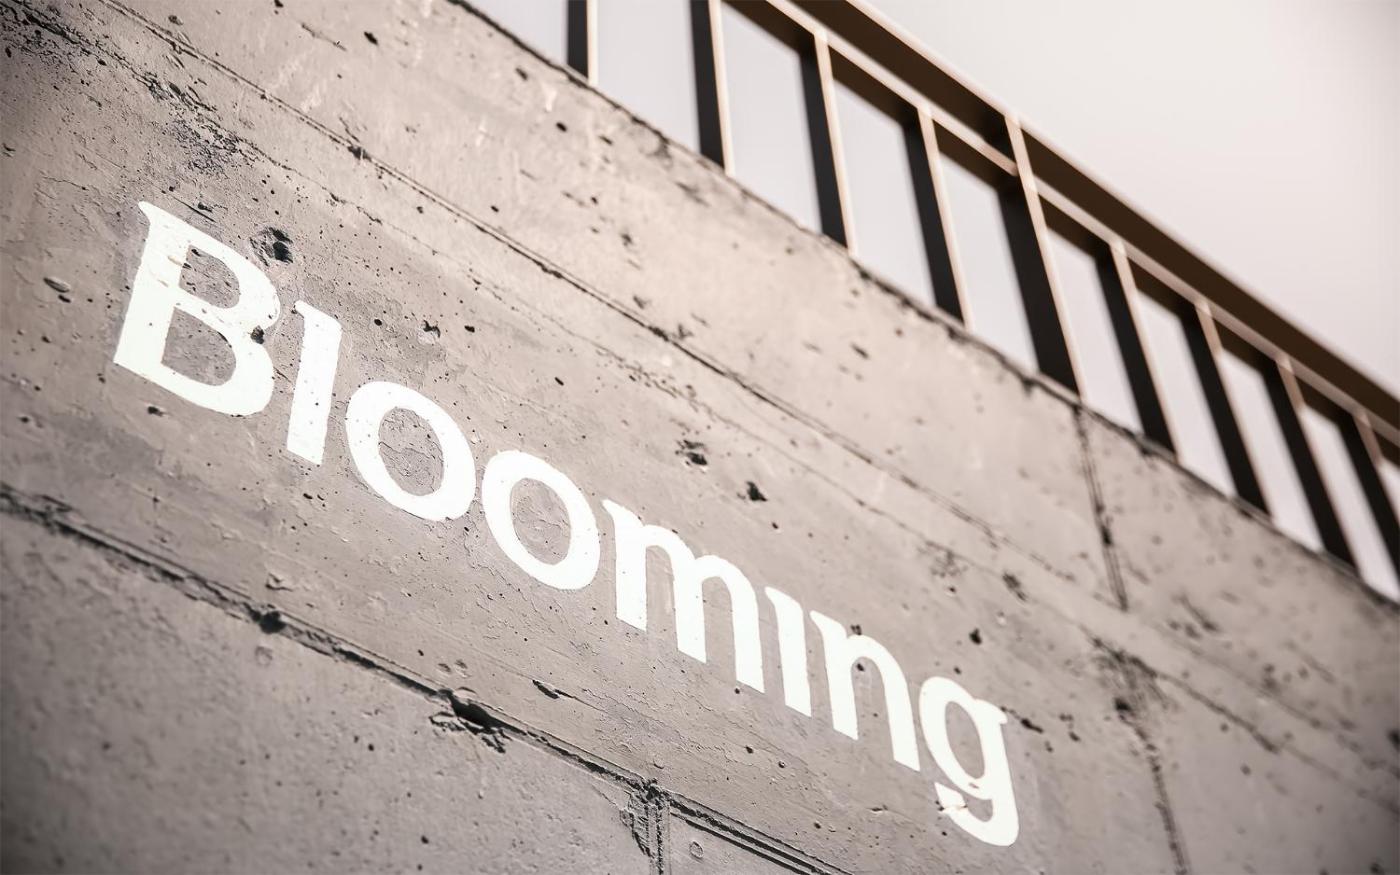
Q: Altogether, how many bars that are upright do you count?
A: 9